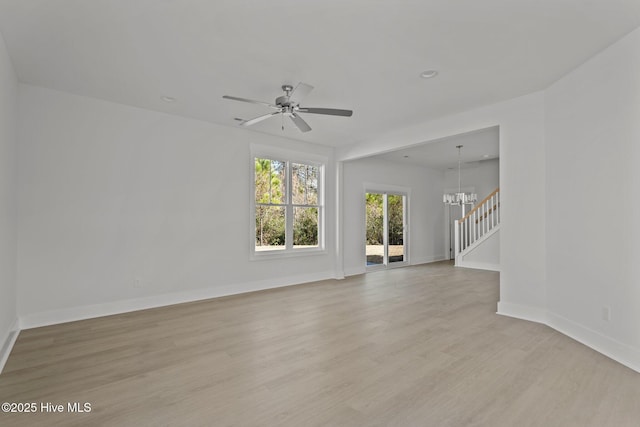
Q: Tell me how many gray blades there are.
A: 5